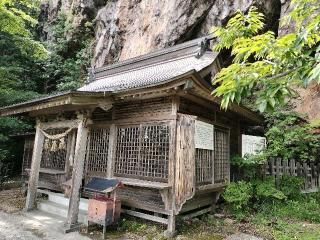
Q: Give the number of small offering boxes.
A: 1